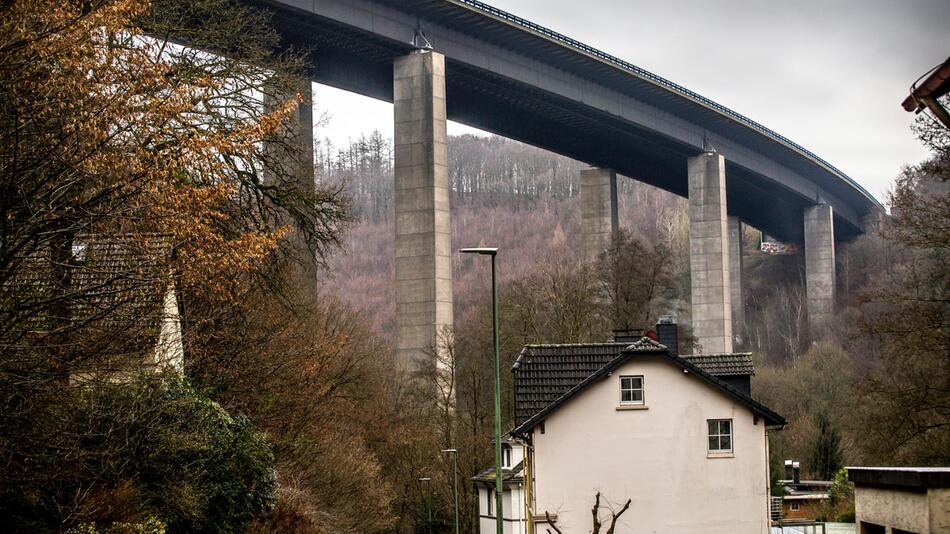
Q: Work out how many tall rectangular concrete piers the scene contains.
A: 6